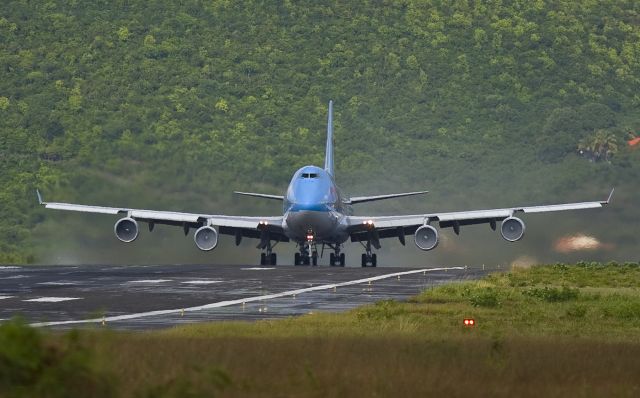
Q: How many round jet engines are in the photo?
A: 4